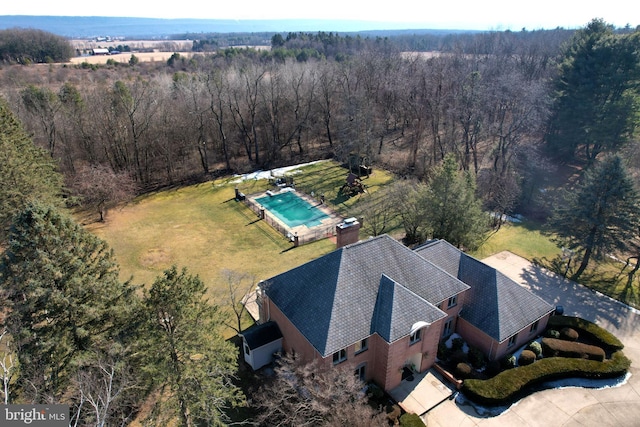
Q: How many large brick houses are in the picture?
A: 1